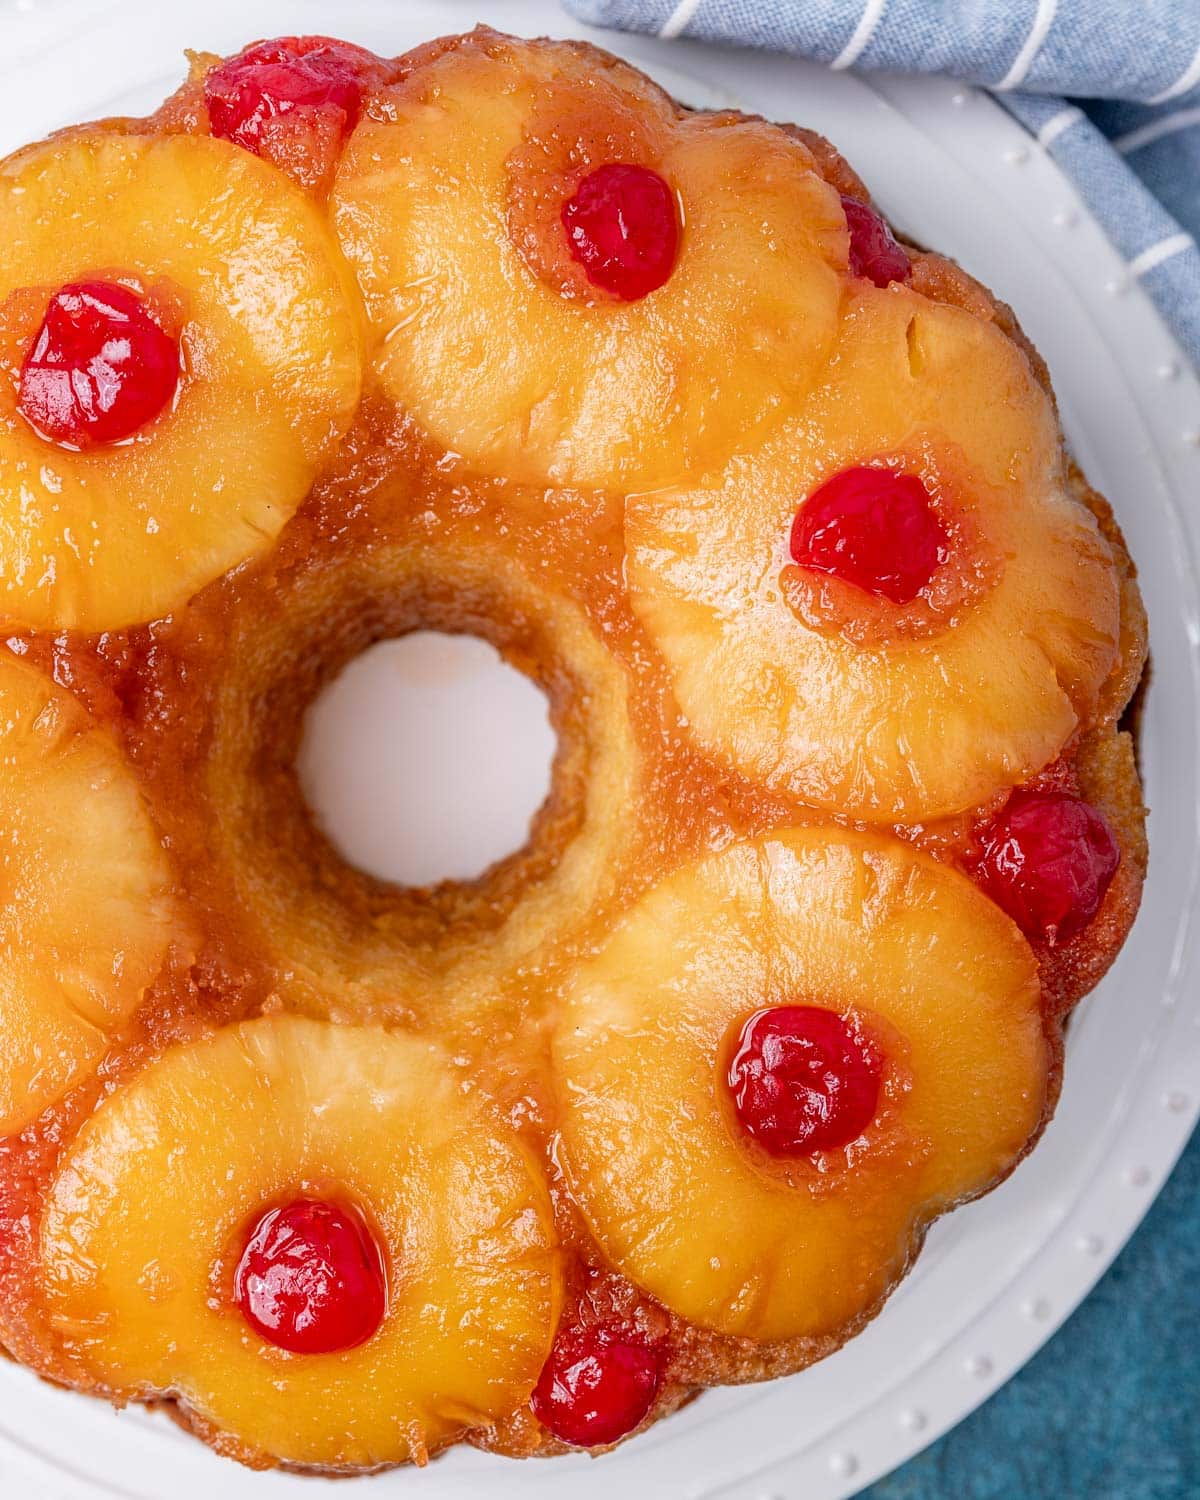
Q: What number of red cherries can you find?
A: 9